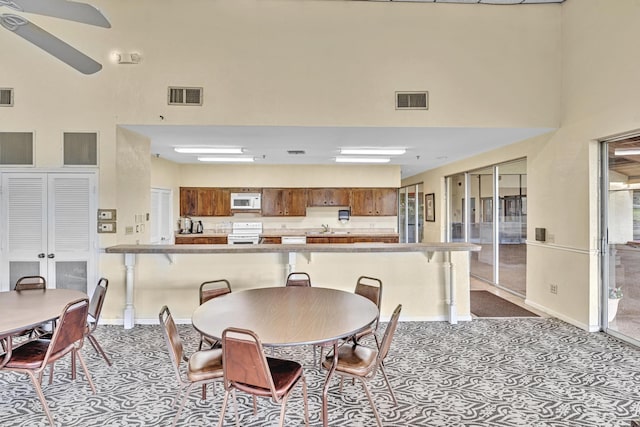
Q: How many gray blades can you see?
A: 2